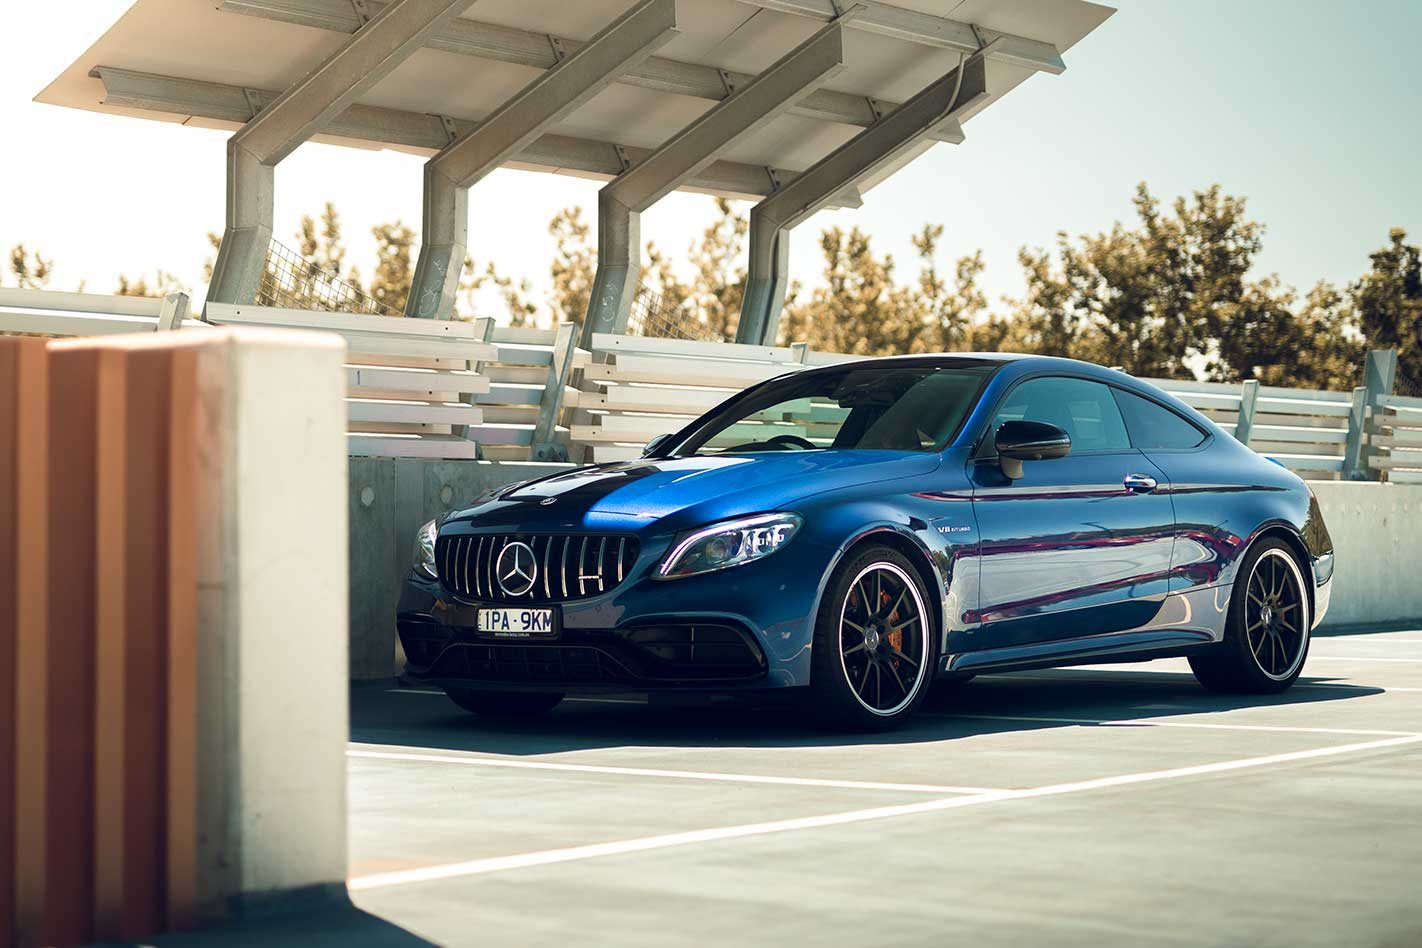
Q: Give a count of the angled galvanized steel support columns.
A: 4